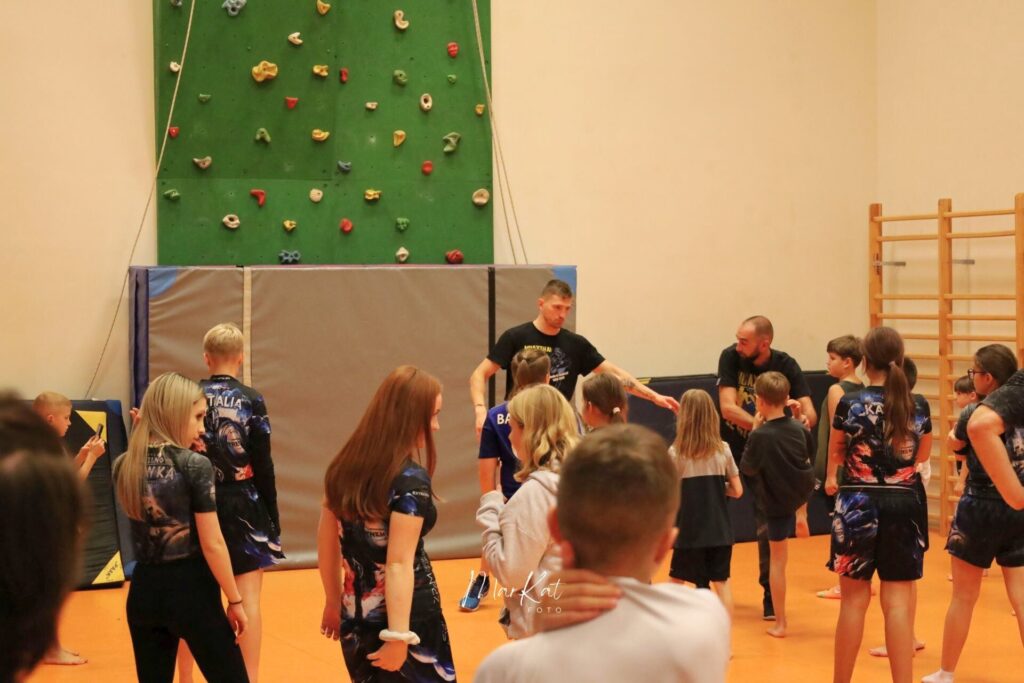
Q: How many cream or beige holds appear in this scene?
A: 10